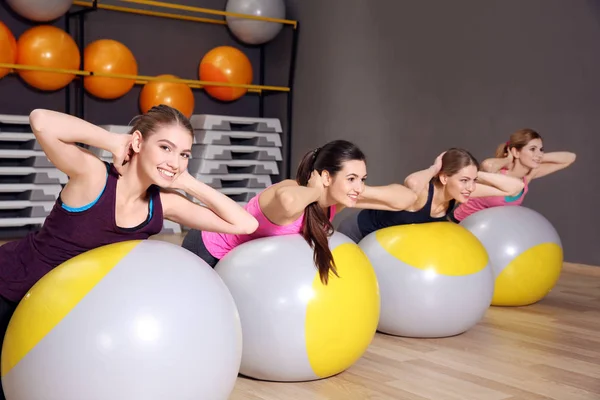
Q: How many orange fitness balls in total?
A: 5